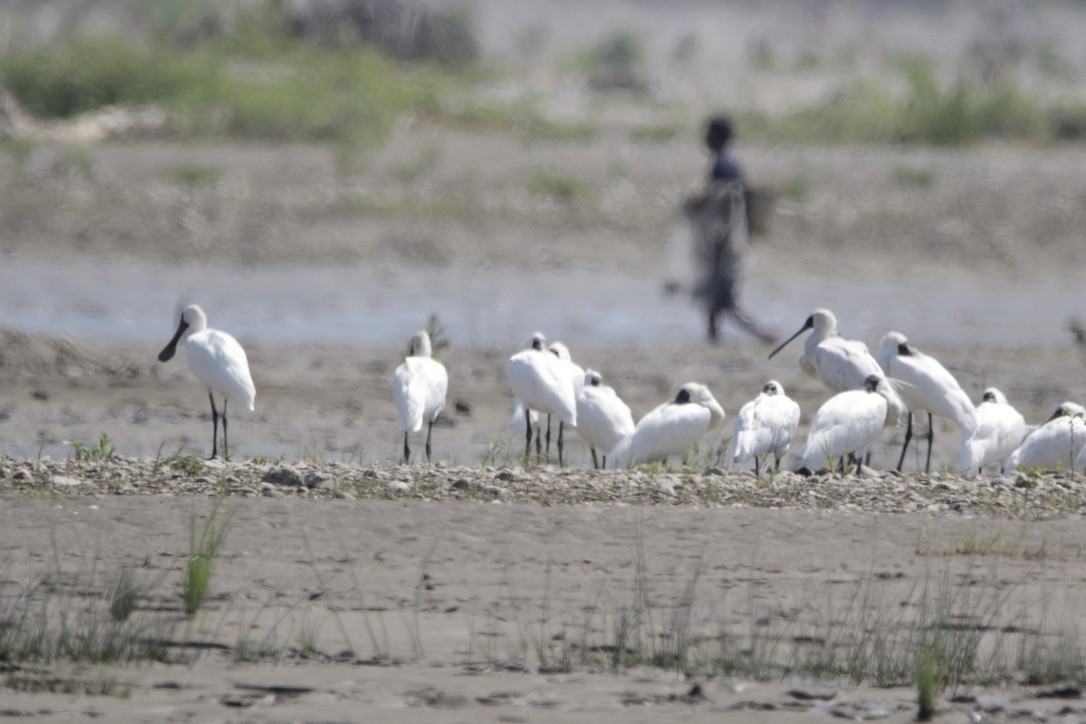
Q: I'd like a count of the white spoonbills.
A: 12